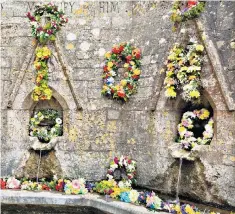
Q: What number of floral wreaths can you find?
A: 6